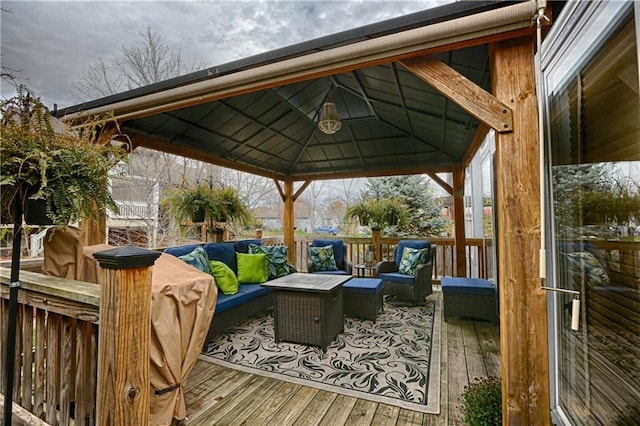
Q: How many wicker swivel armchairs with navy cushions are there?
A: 2